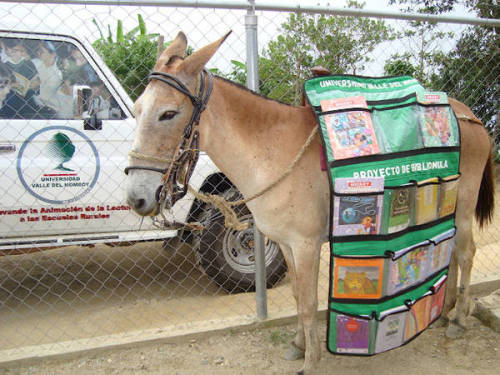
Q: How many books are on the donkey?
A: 13